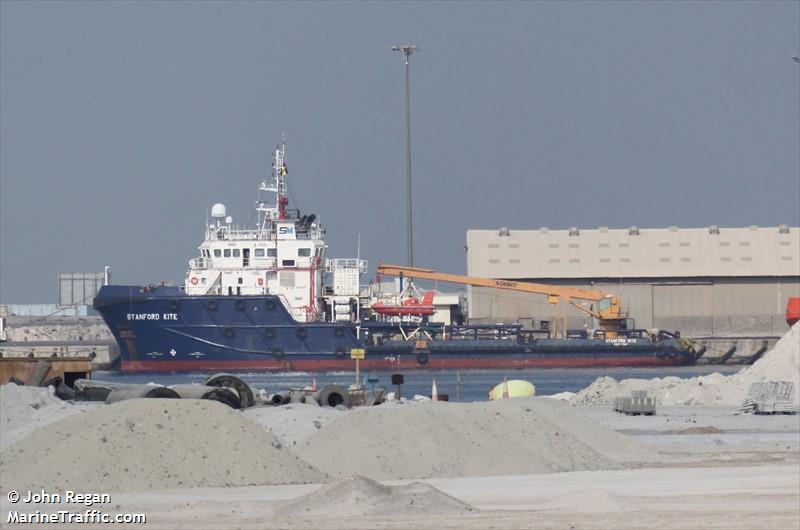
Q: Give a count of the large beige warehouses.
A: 1